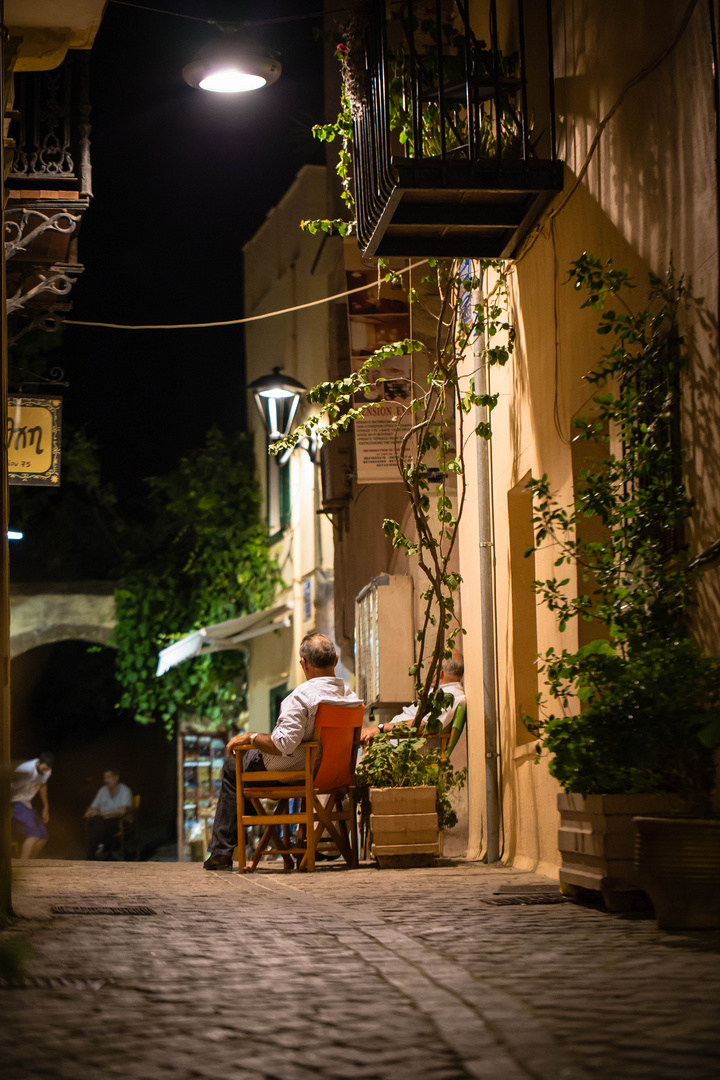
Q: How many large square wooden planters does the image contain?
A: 2